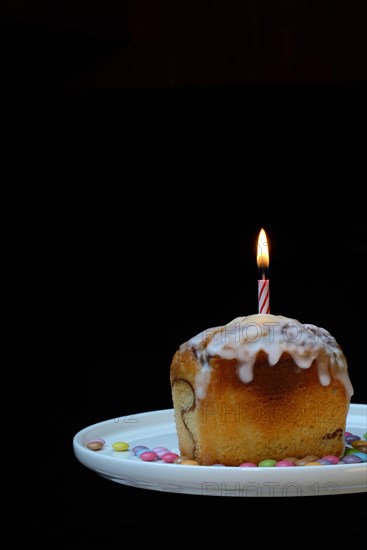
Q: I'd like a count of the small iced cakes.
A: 1